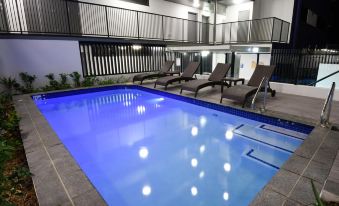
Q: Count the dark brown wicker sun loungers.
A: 4